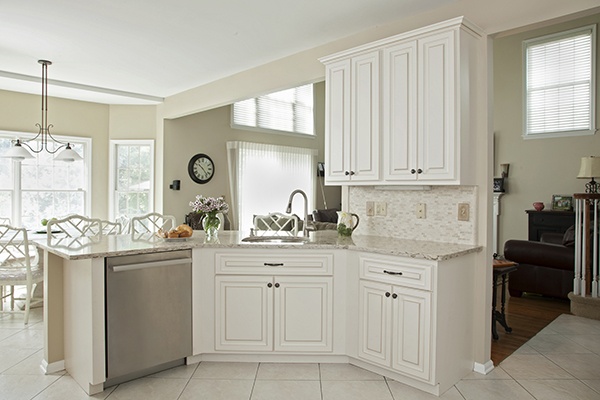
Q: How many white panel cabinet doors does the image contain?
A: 8